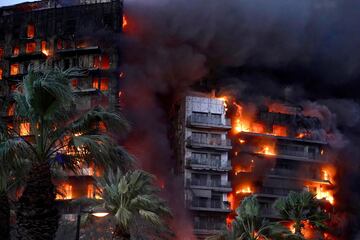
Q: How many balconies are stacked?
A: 6